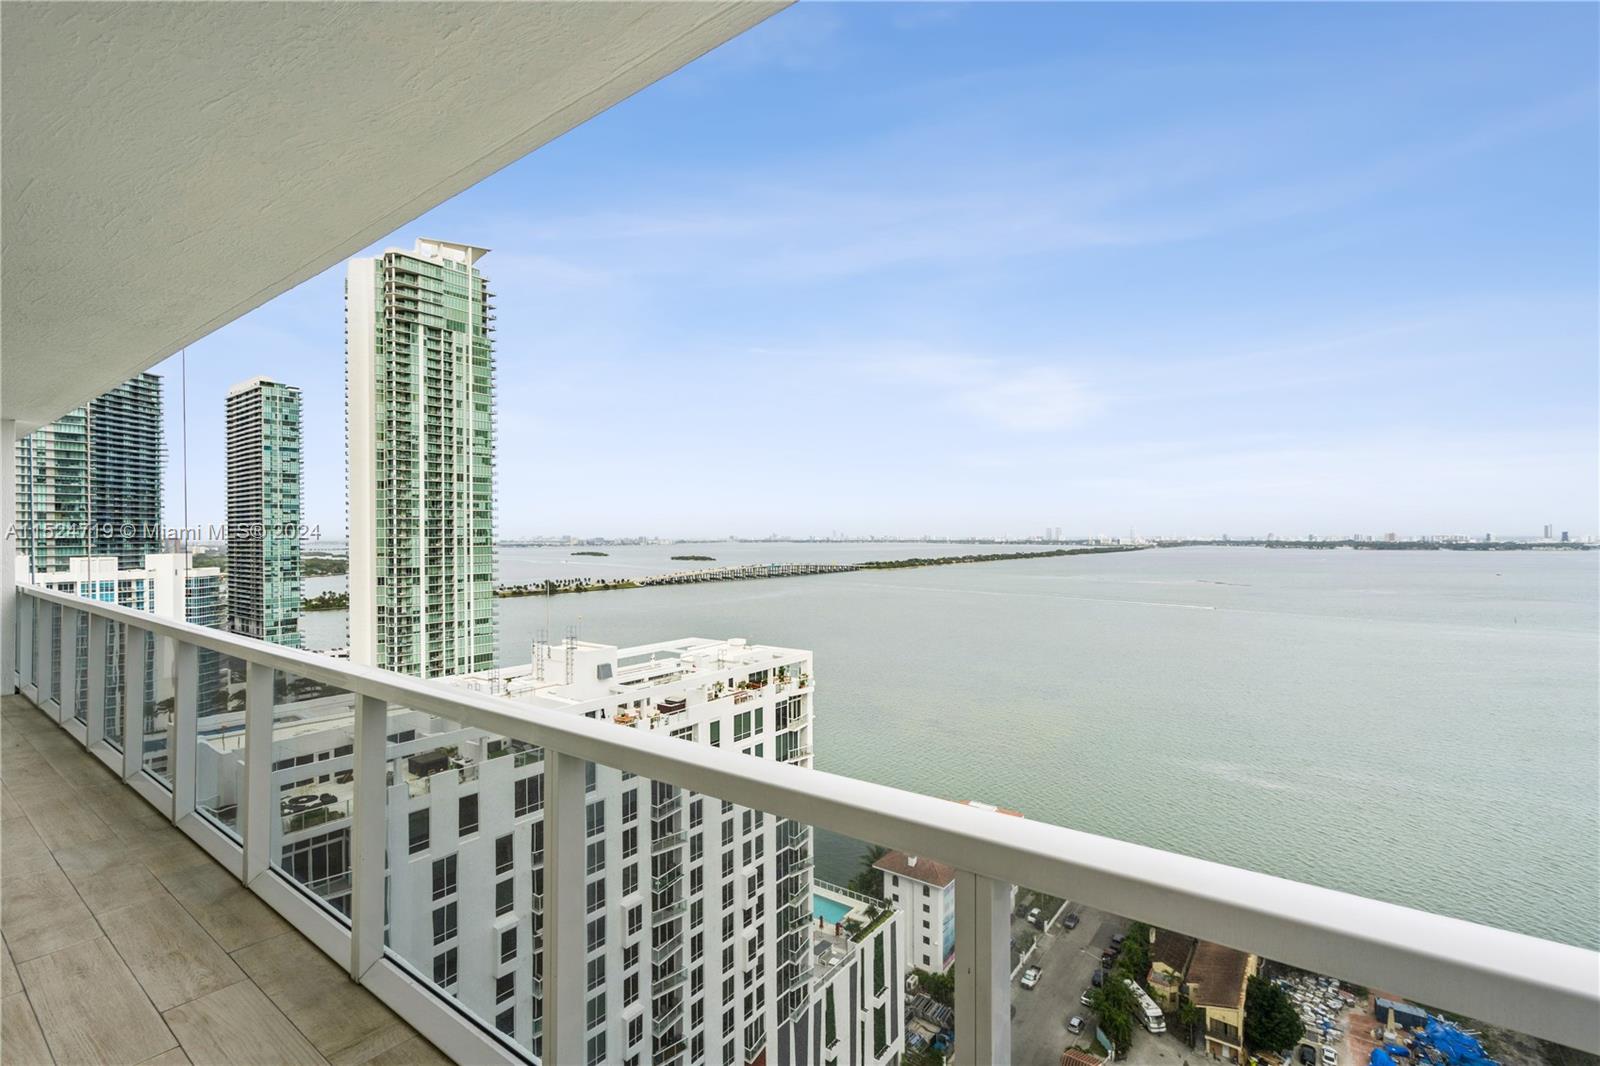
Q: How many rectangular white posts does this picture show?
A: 10